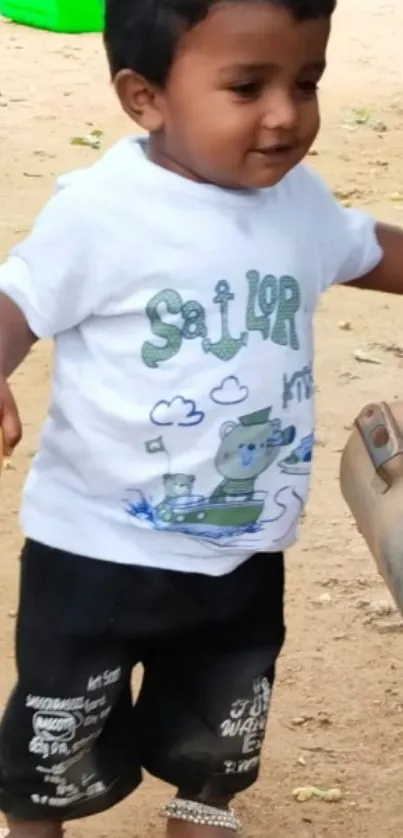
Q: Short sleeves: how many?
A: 2